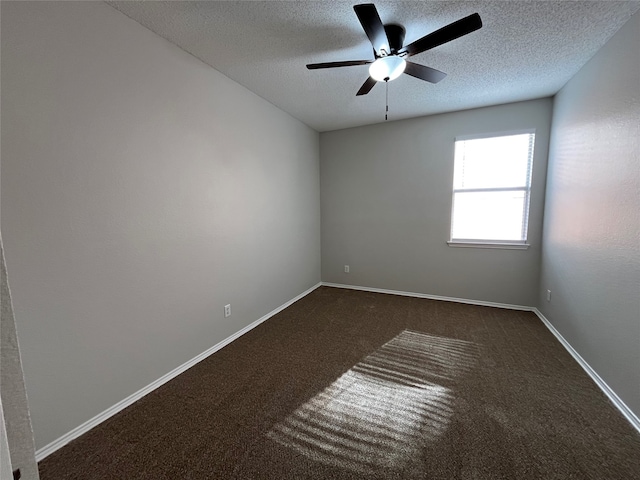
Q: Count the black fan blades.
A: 5